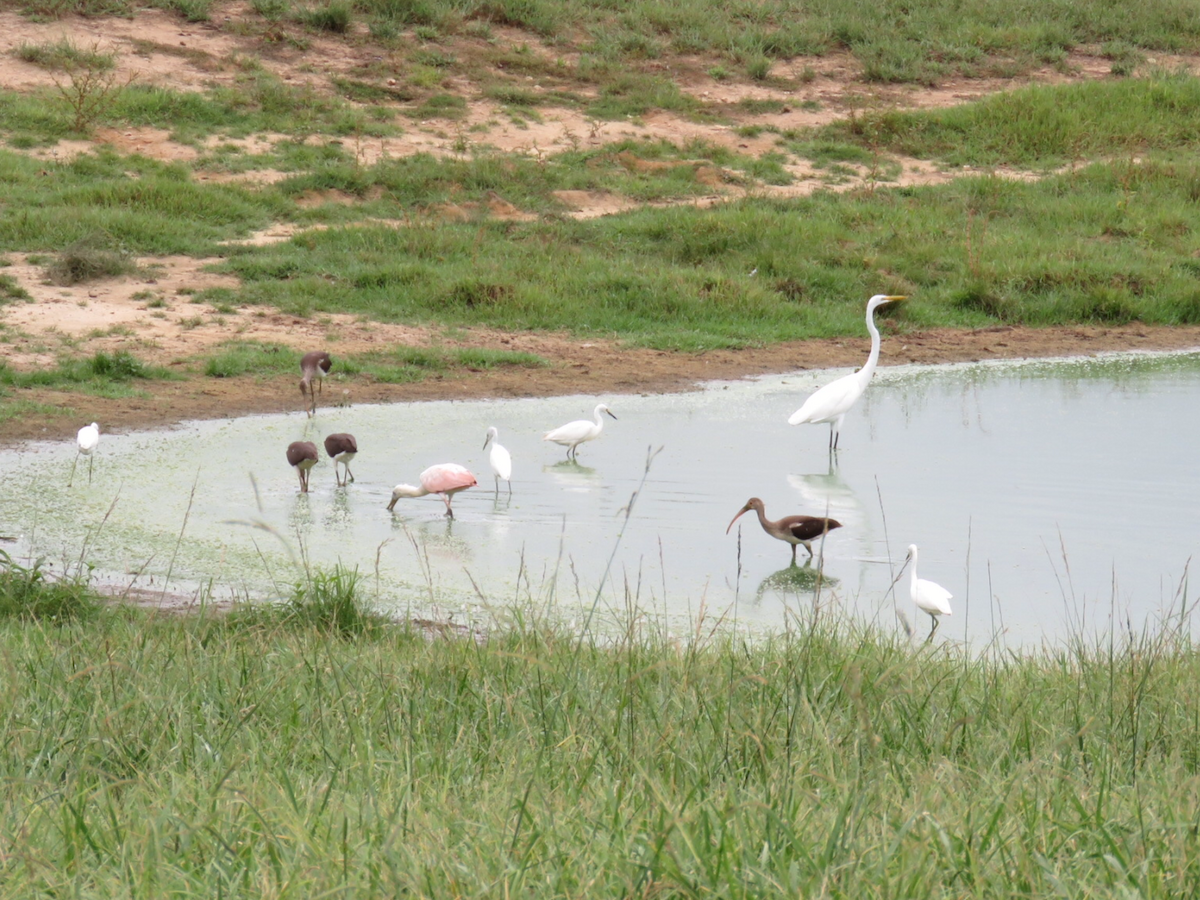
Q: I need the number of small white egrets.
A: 4